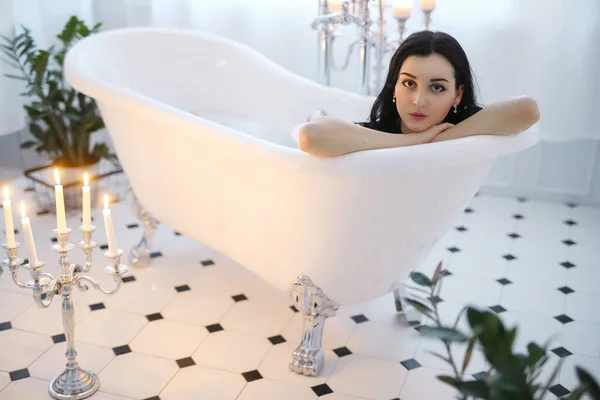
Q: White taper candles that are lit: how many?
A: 5